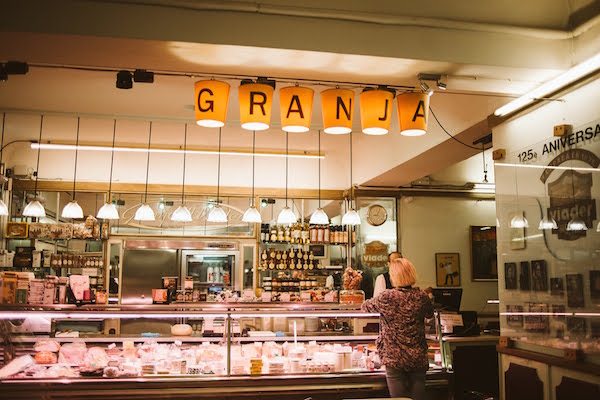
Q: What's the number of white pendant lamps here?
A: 11